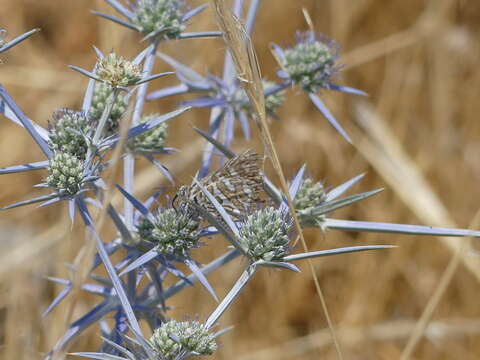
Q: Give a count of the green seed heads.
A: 12